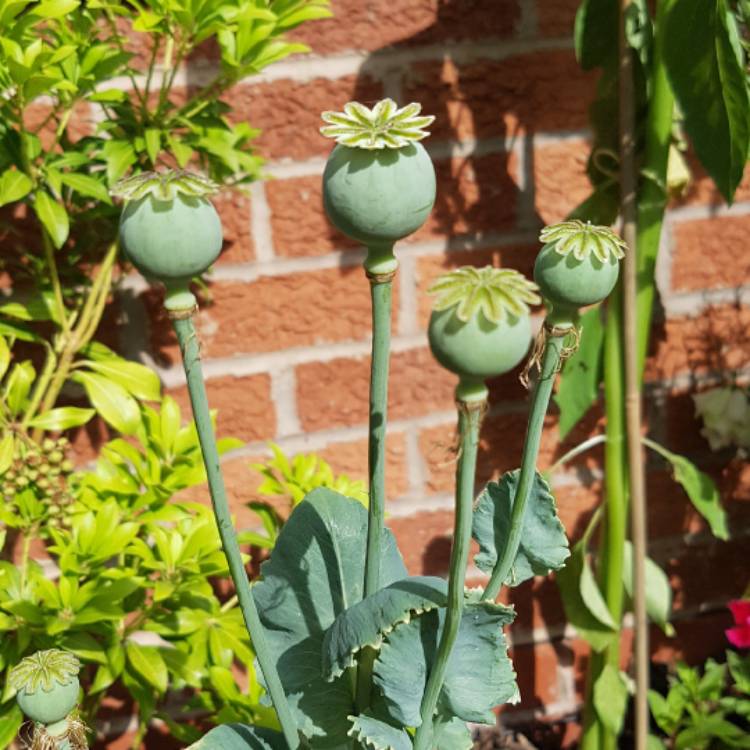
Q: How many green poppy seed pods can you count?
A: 5